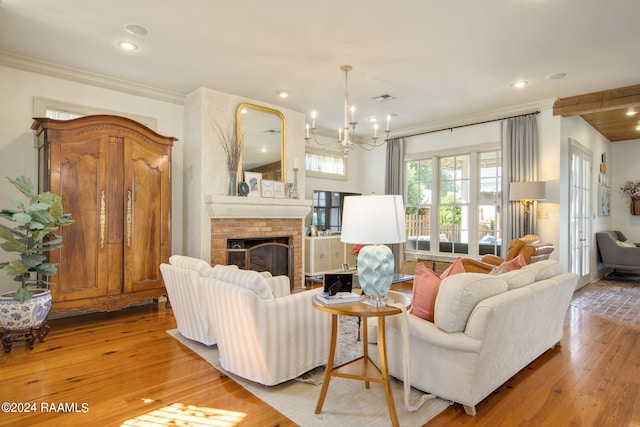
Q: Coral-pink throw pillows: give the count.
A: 3